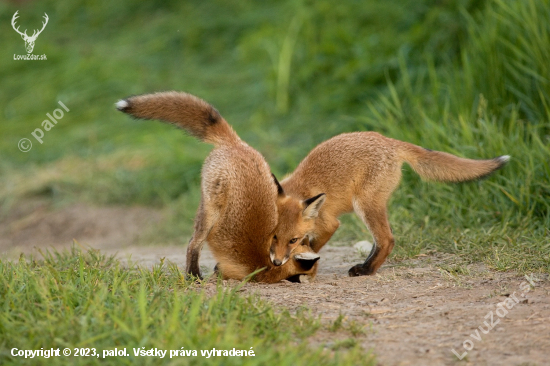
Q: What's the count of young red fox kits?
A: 2